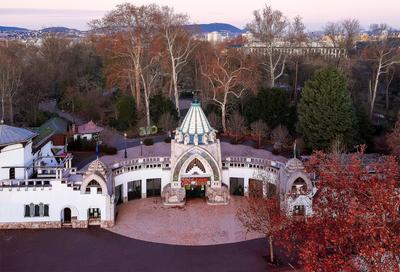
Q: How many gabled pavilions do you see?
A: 2